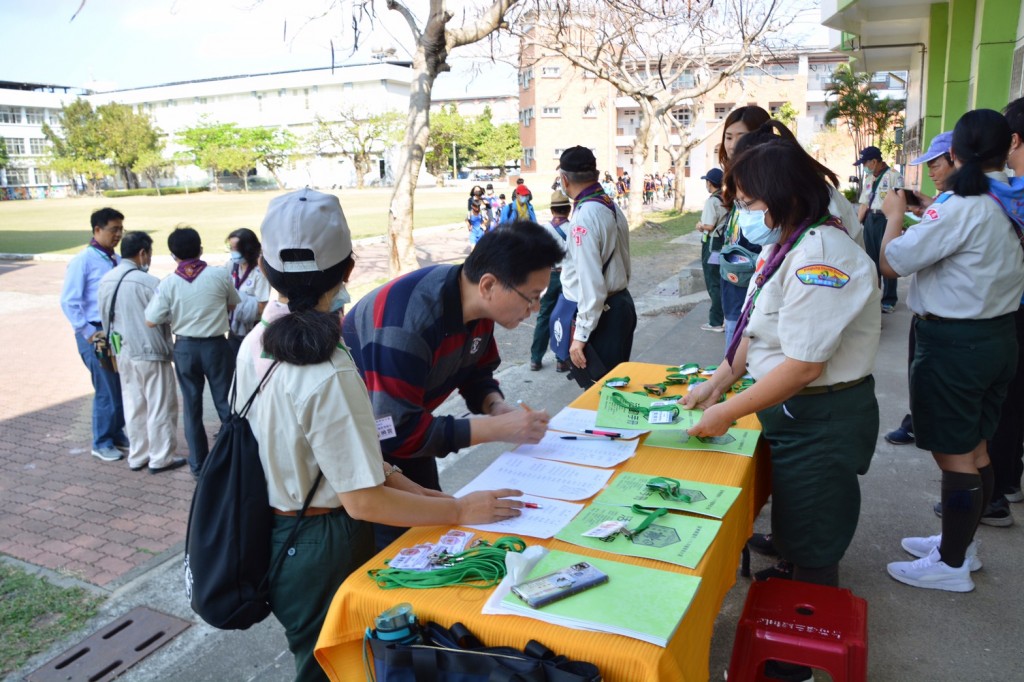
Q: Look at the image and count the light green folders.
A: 5